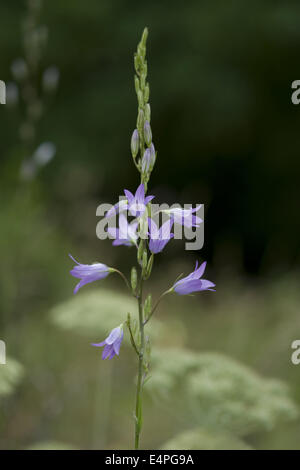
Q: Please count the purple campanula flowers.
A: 8